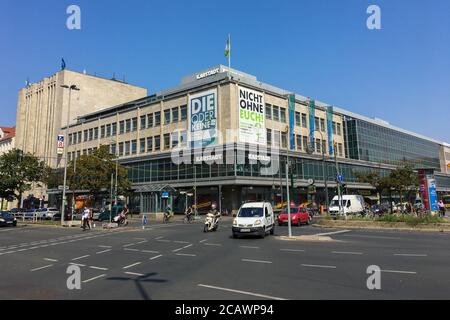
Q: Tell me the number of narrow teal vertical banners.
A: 3